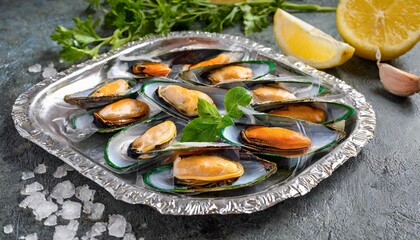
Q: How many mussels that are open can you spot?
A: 11